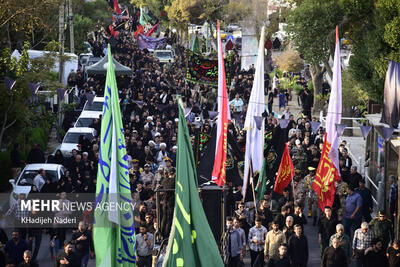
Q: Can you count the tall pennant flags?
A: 5